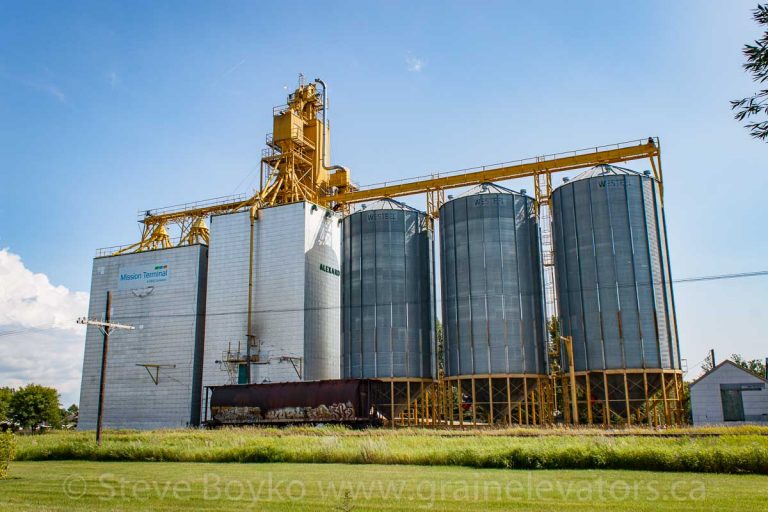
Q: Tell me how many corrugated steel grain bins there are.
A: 3